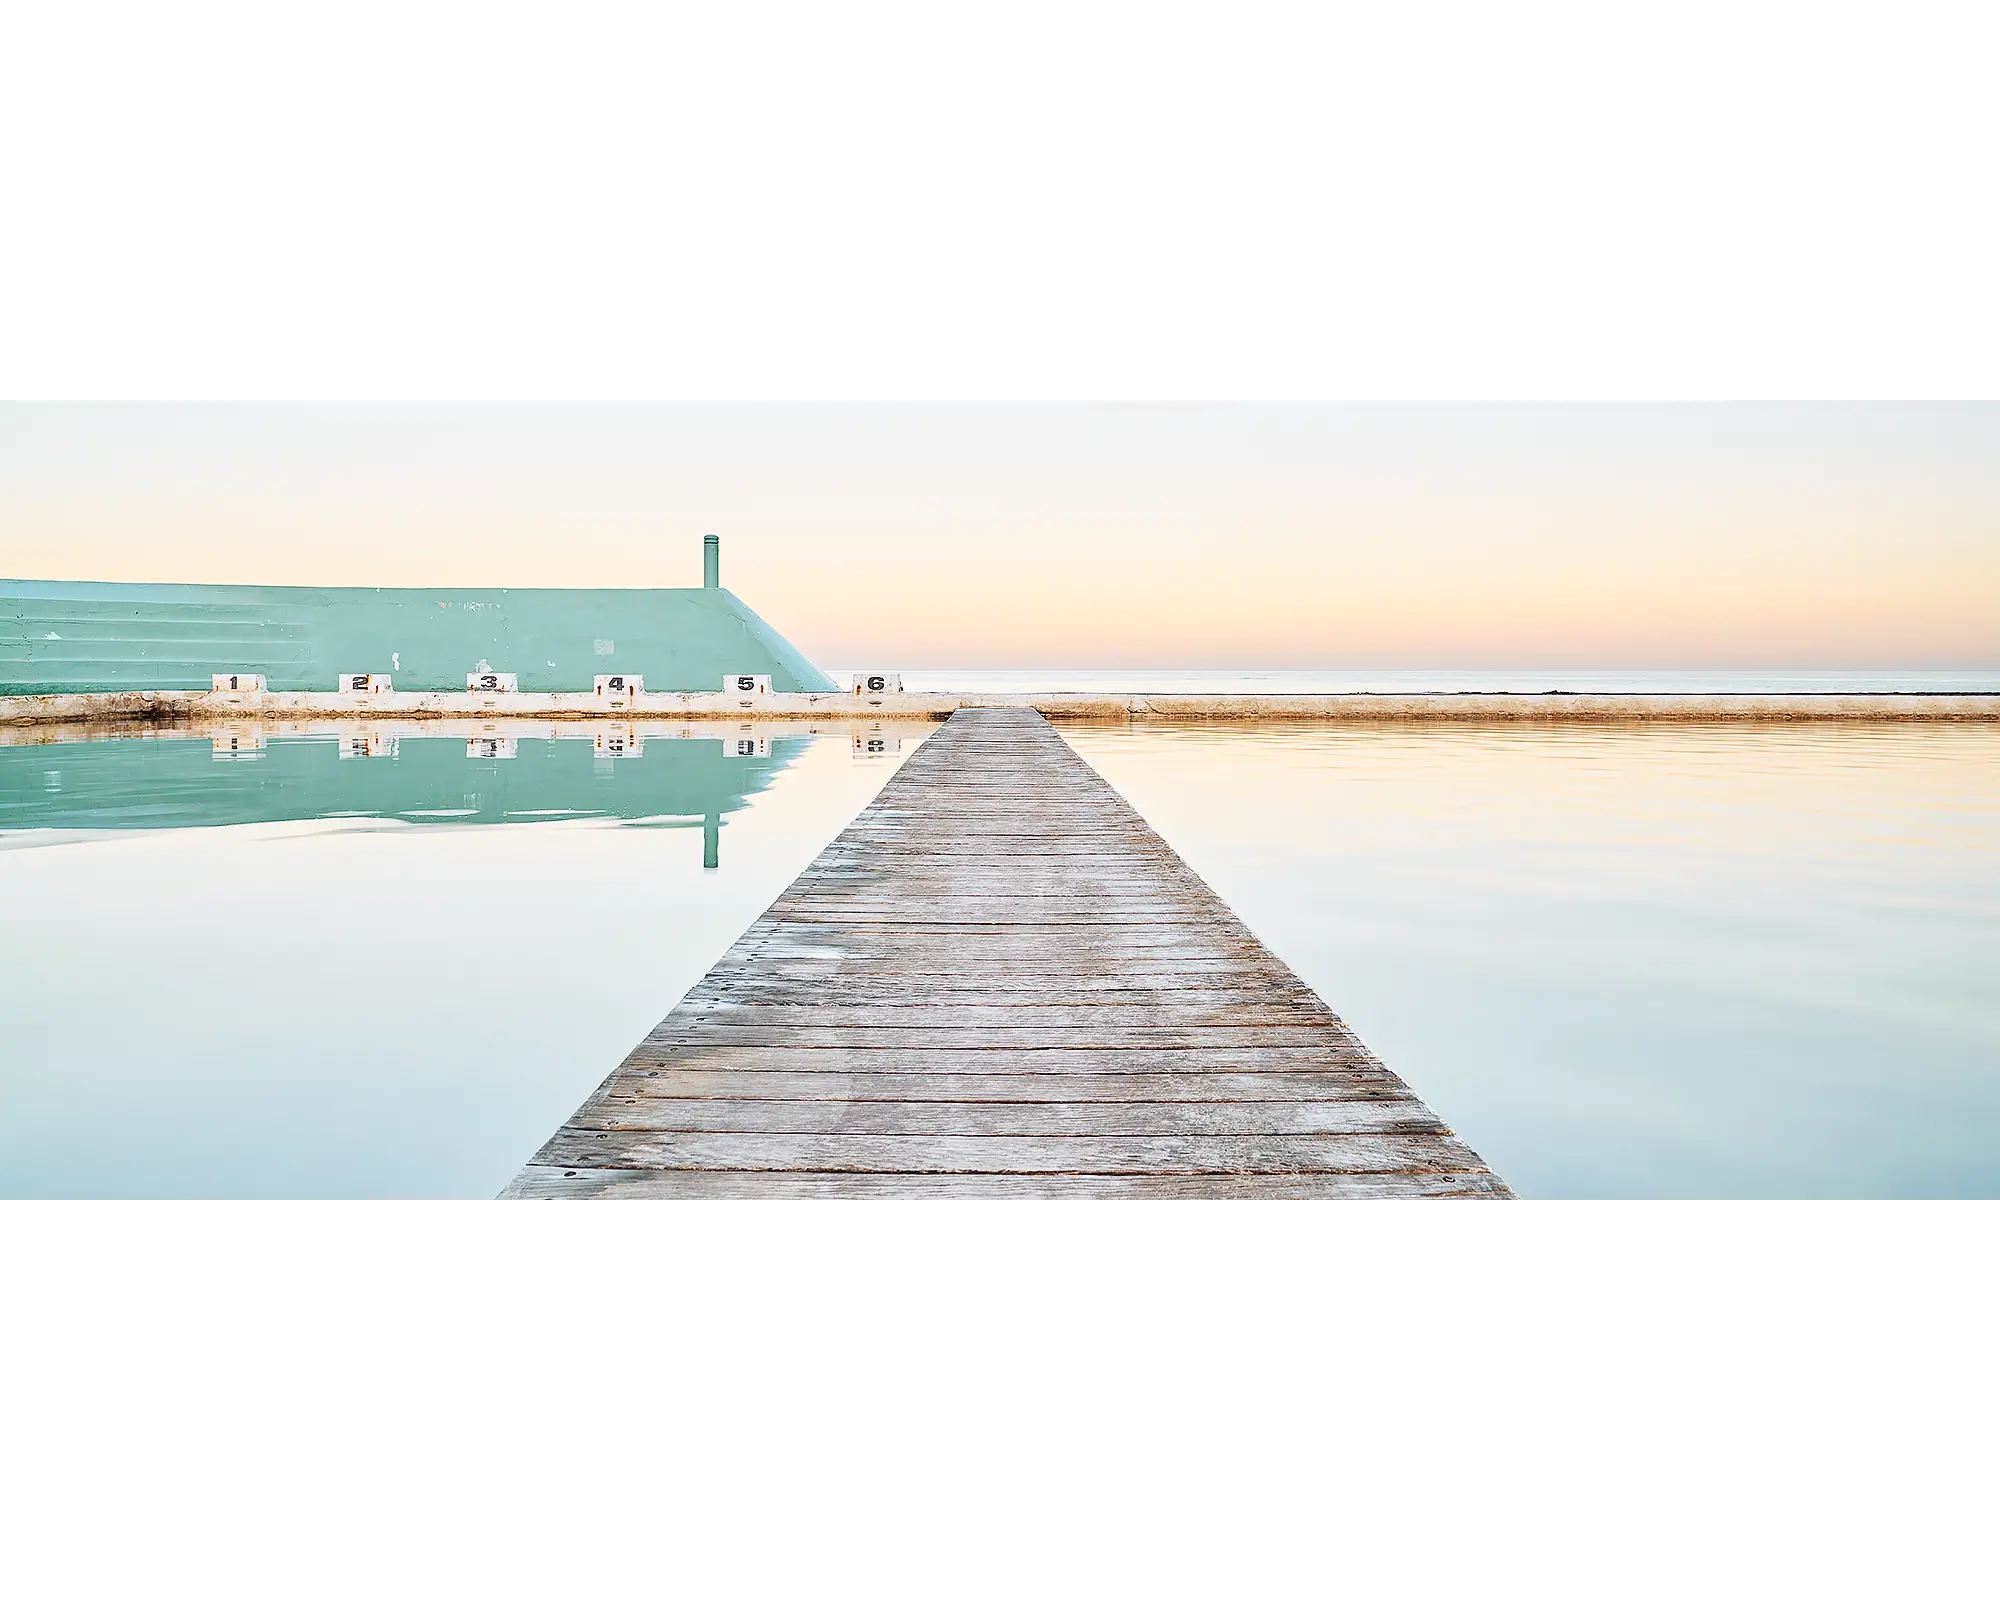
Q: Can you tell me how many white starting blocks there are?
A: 6